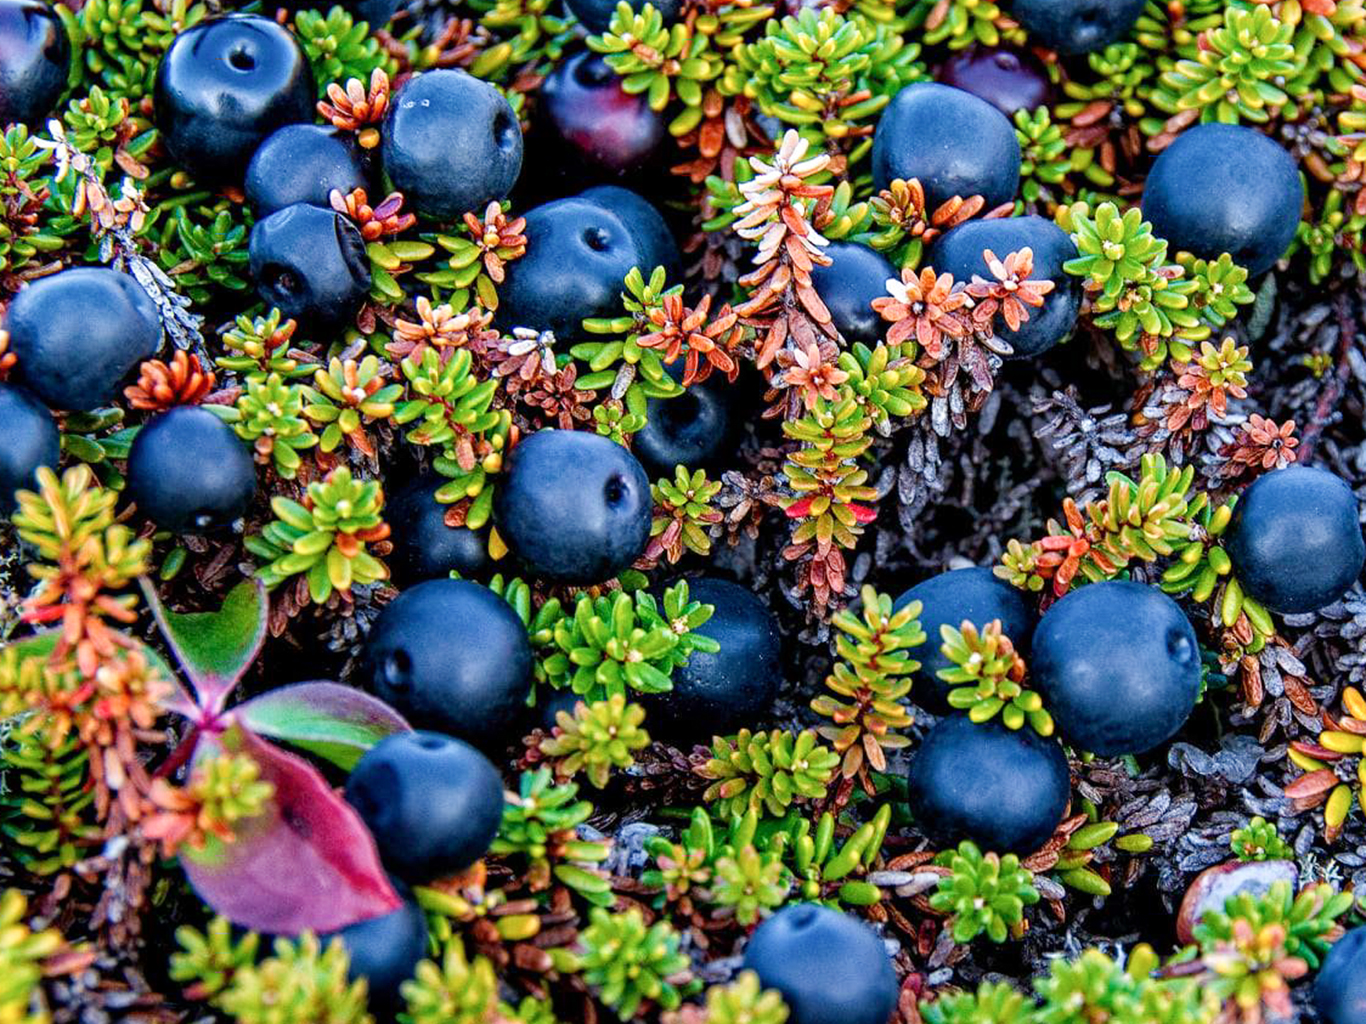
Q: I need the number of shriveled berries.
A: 1